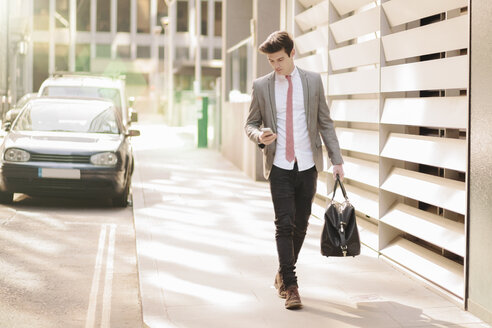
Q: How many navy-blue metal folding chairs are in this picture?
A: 0